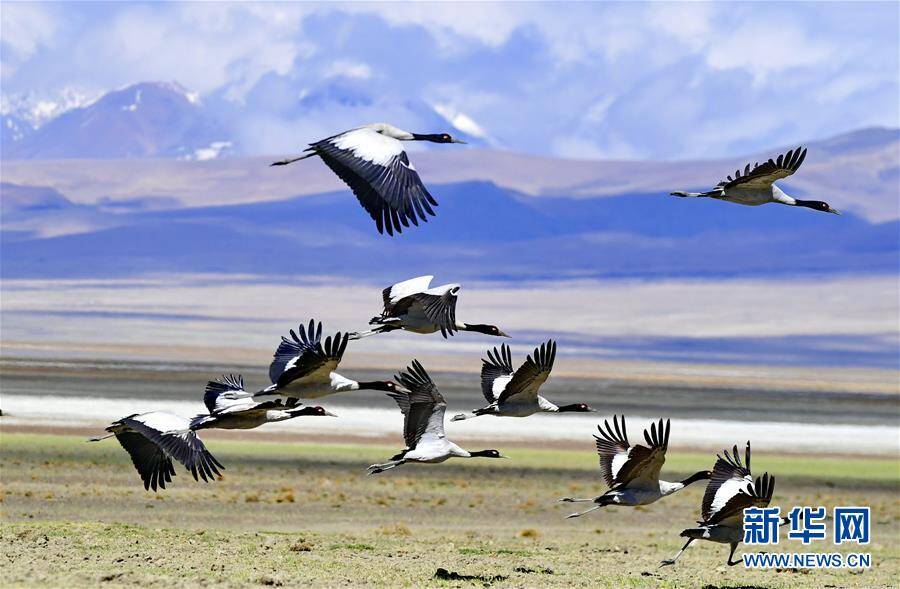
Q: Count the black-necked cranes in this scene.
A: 10